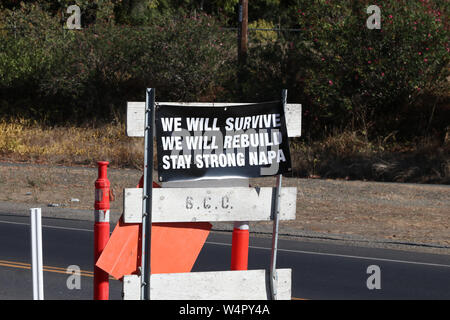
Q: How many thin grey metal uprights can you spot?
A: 2